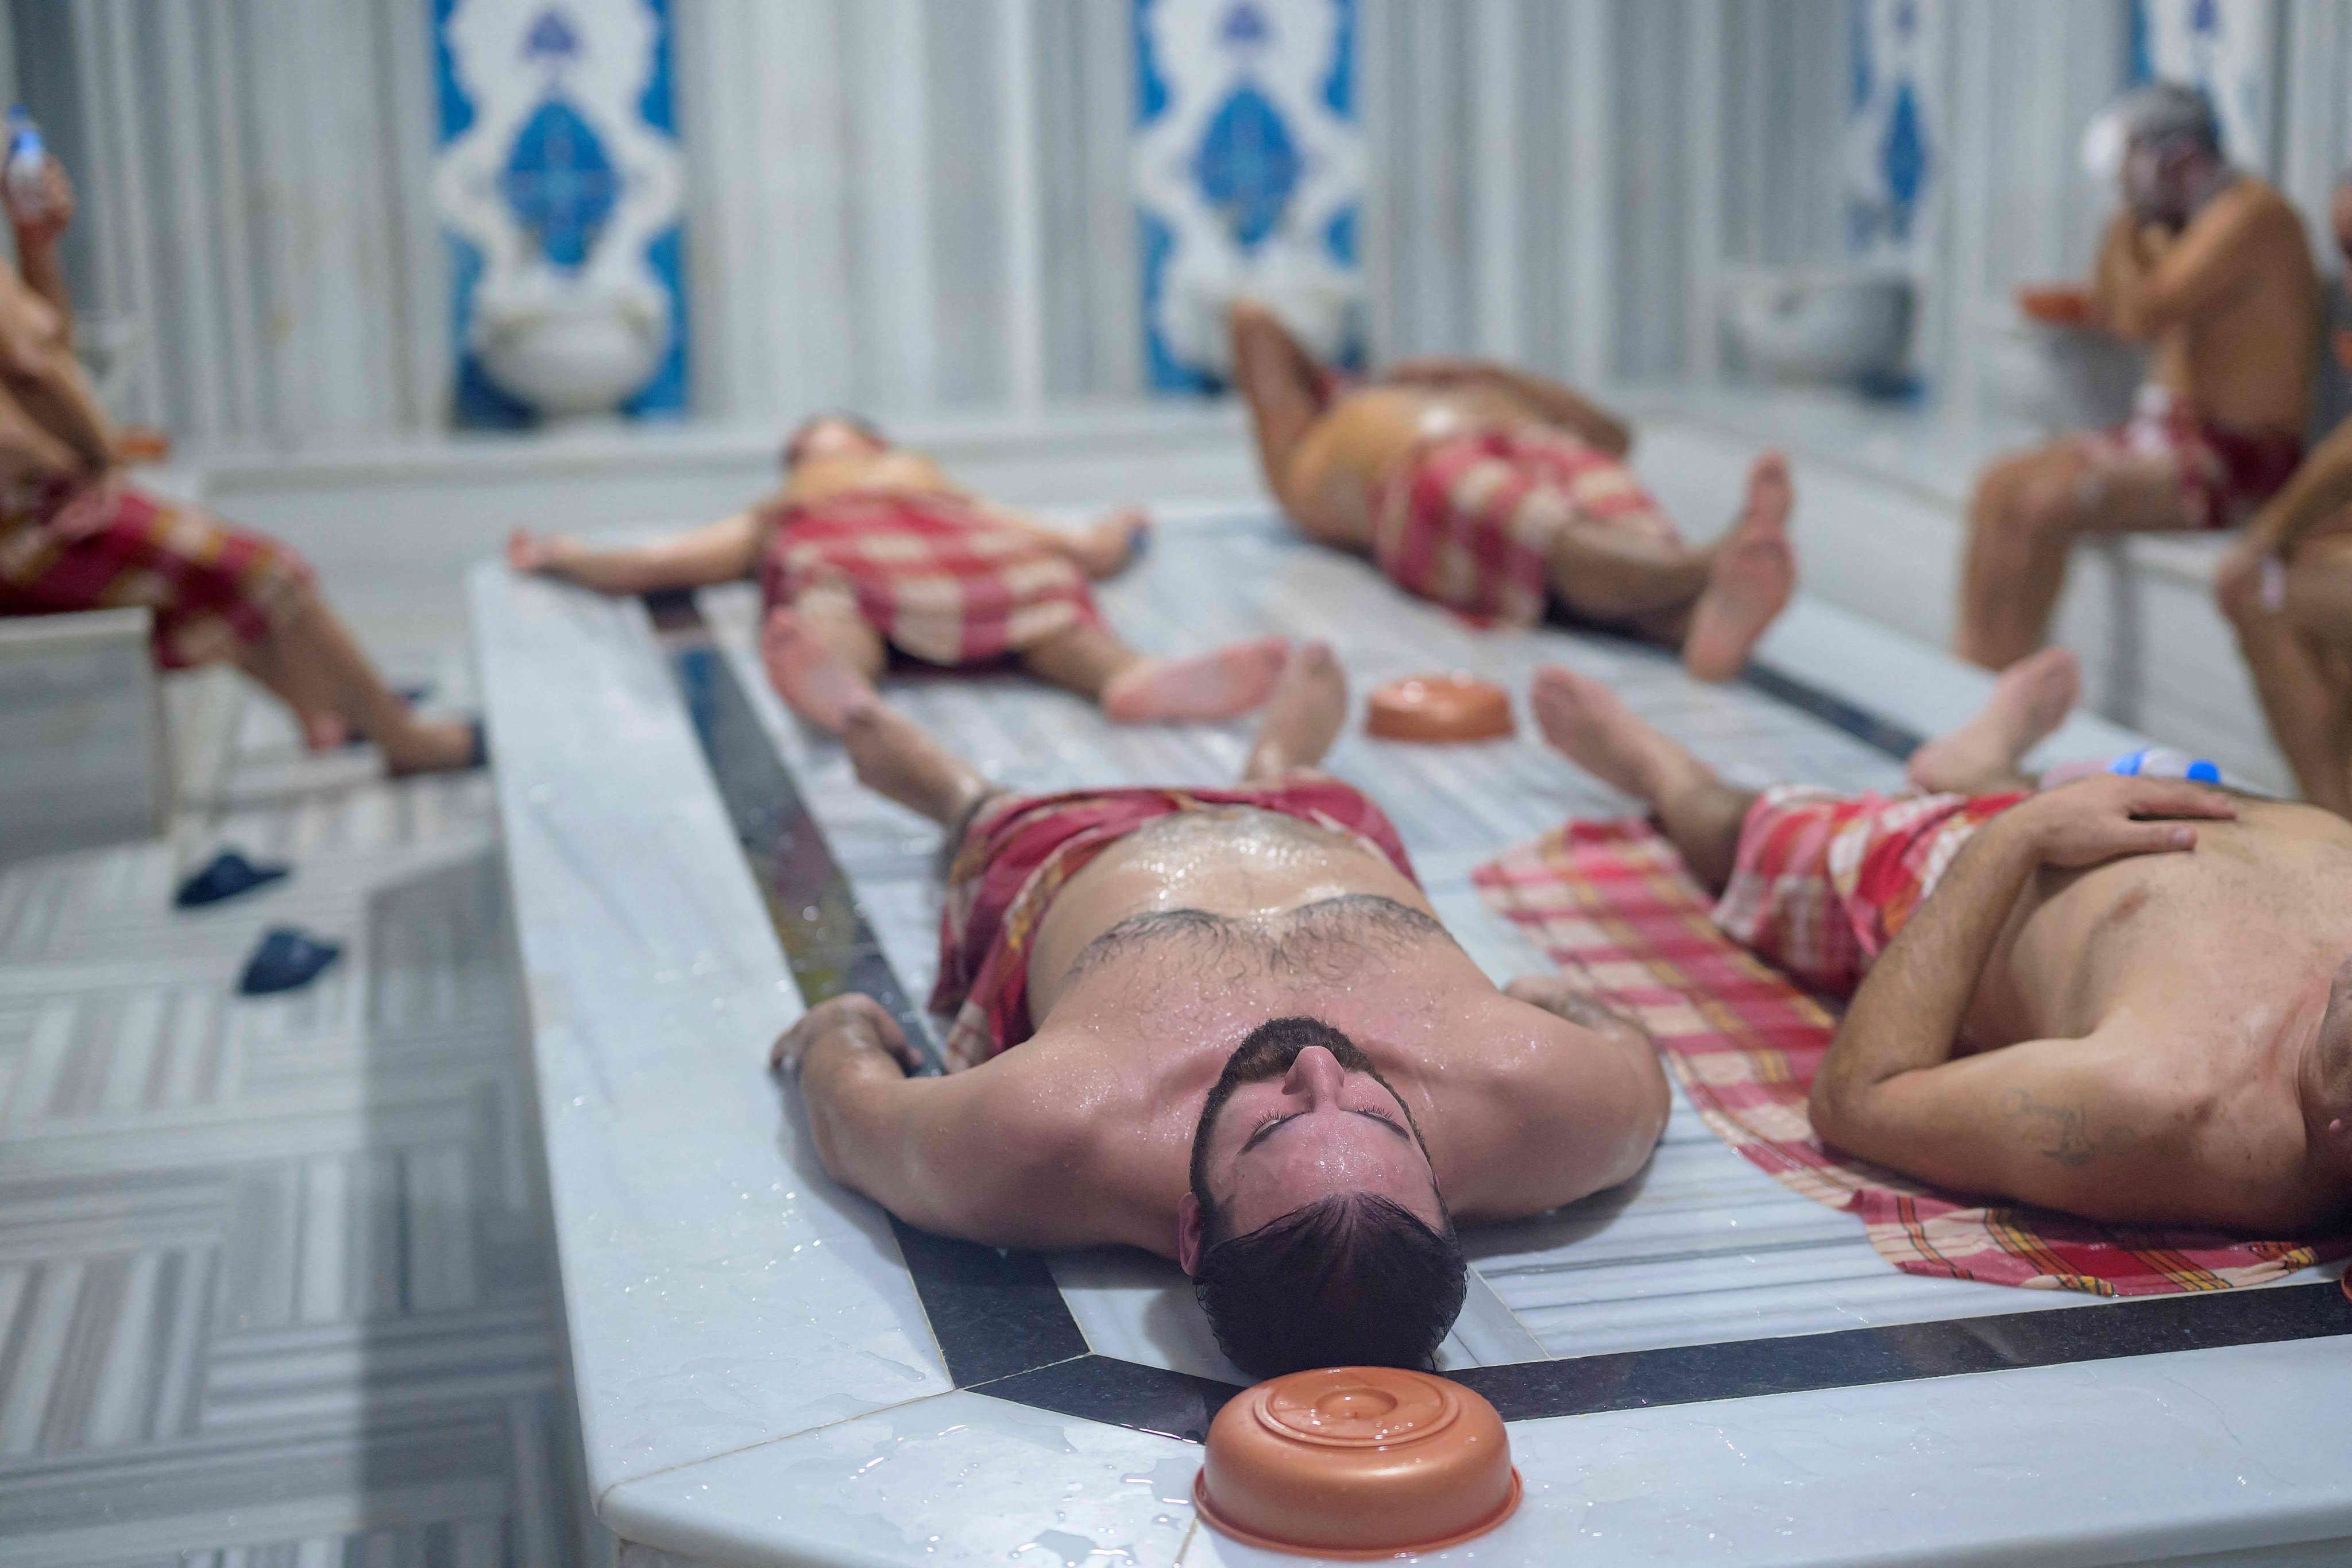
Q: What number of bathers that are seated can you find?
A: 3